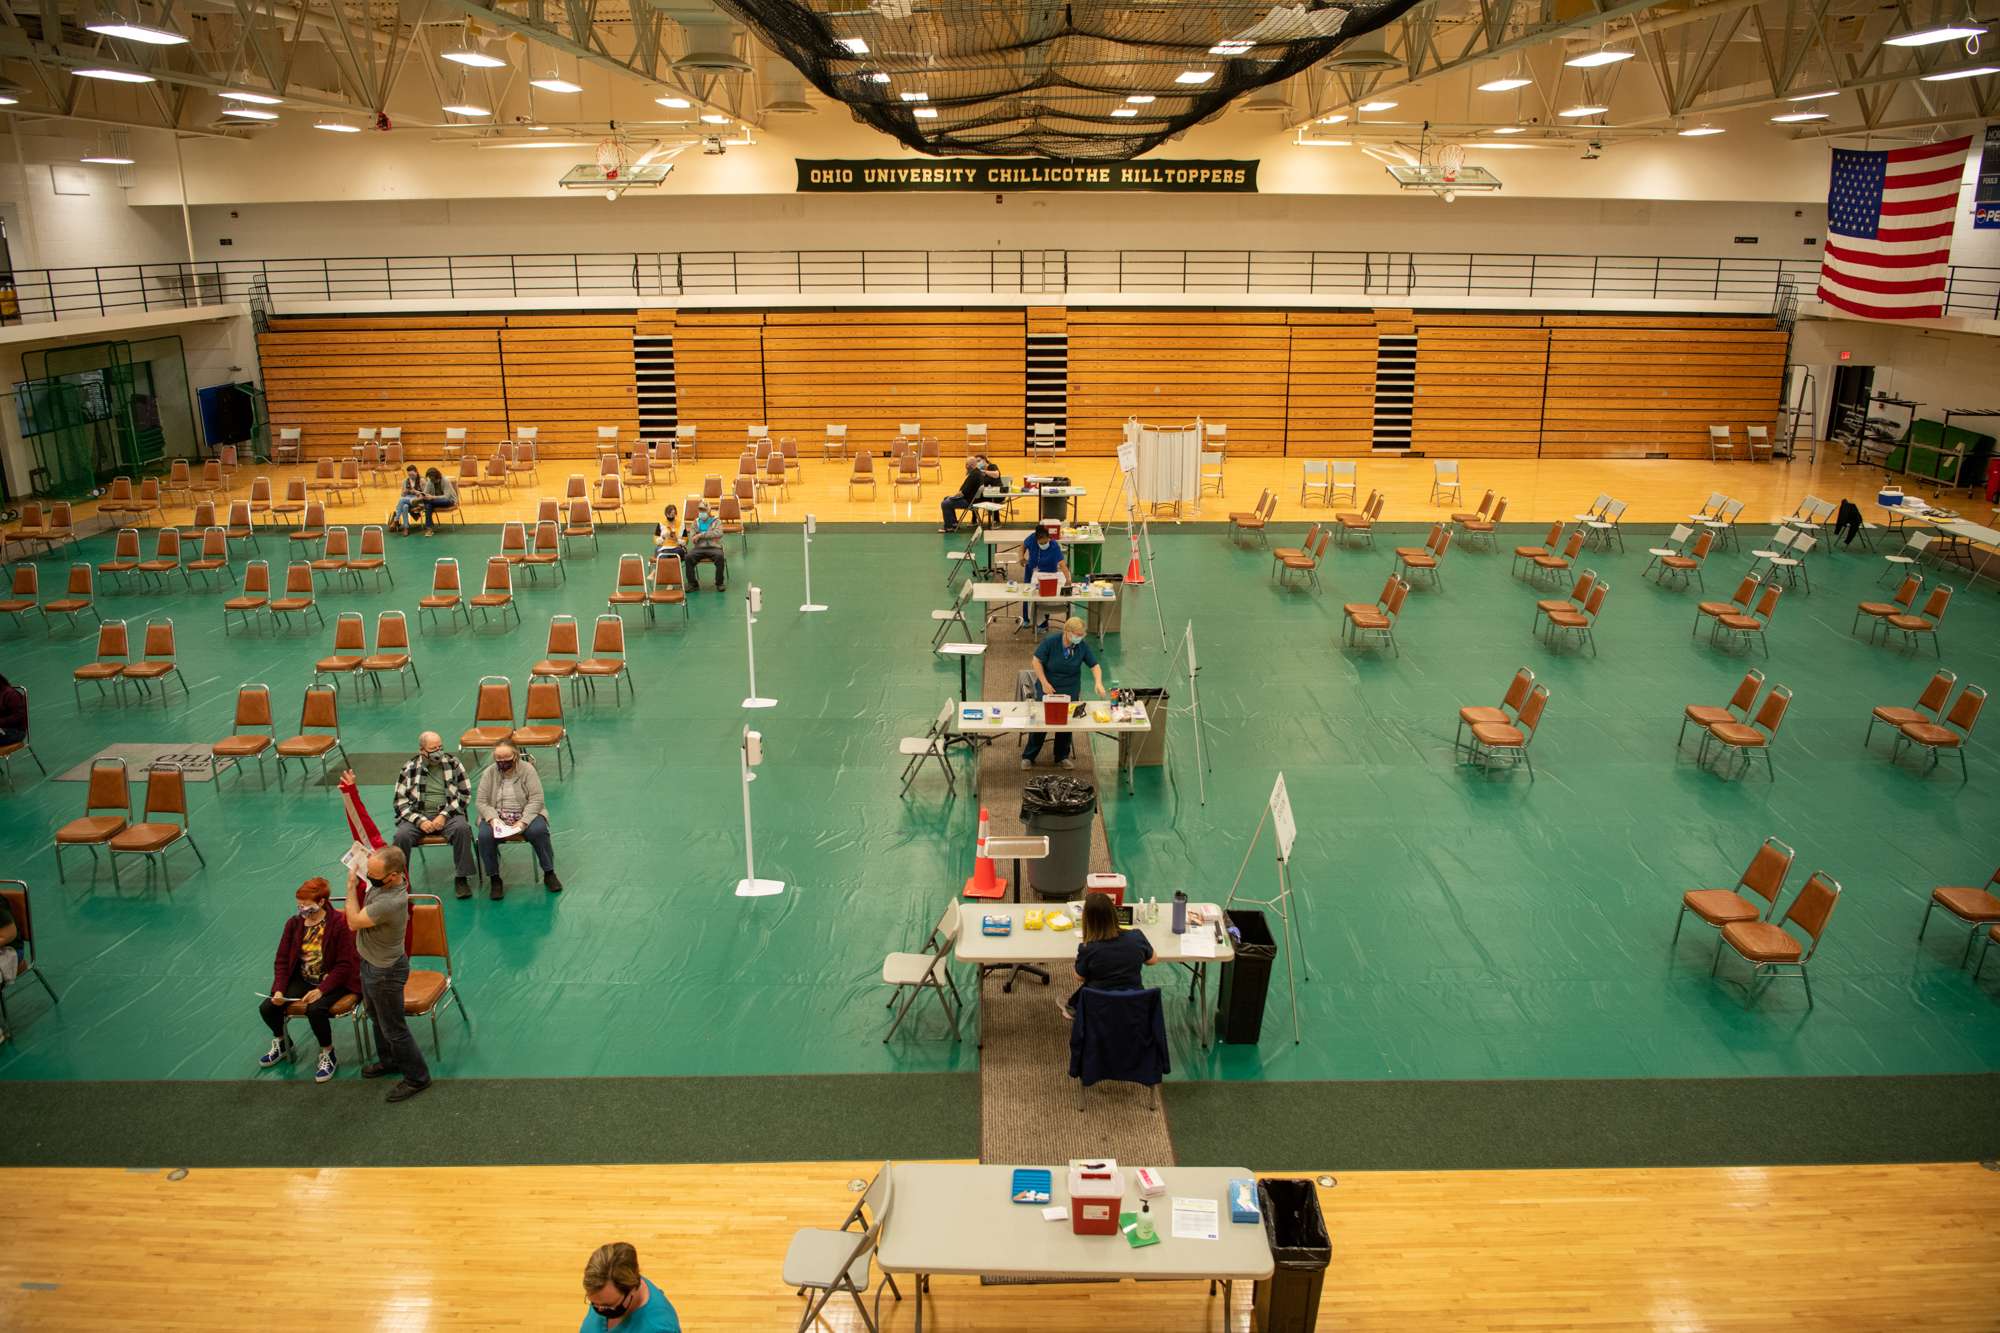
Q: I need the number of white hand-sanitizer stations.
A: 3